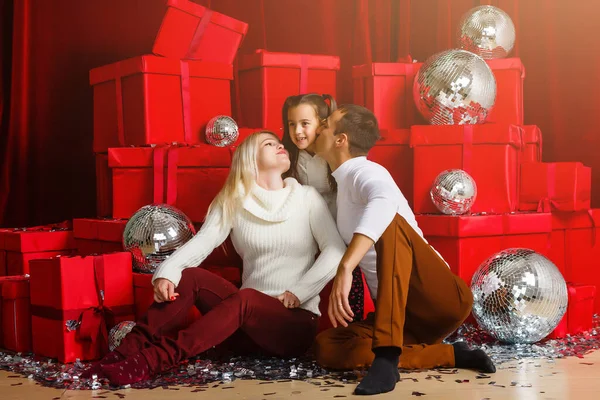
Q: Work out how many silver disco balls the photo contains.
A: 7